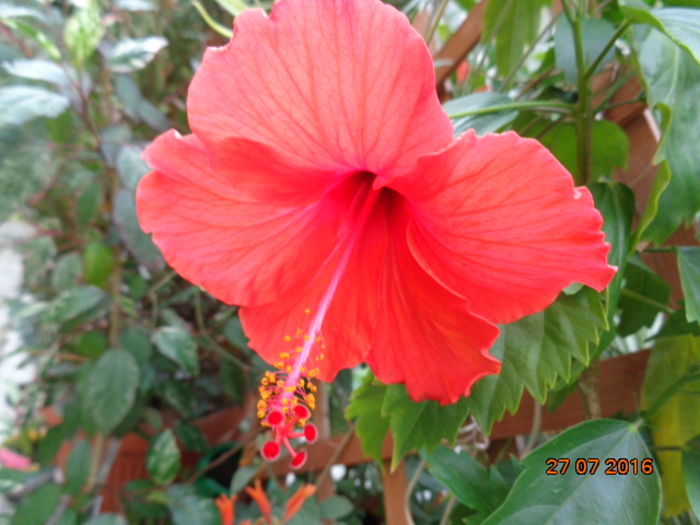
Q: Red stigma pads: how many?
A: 5